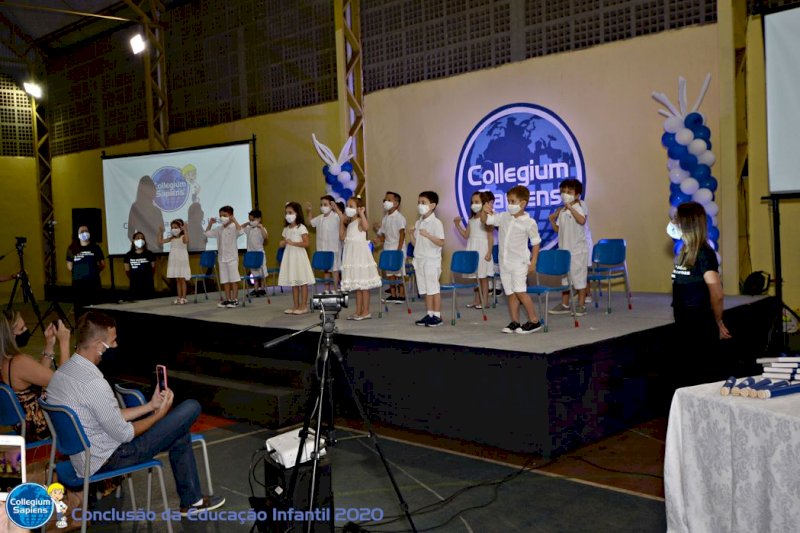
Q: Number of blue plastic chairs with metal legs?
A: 14